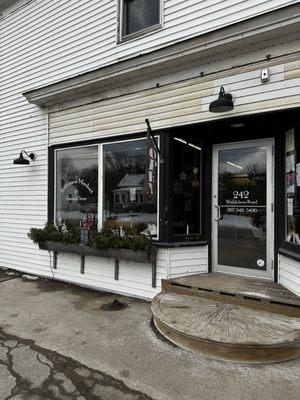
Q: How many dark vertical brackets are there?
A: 4